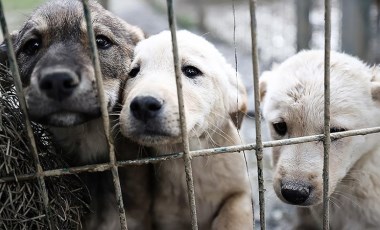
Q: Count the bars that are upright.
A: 5